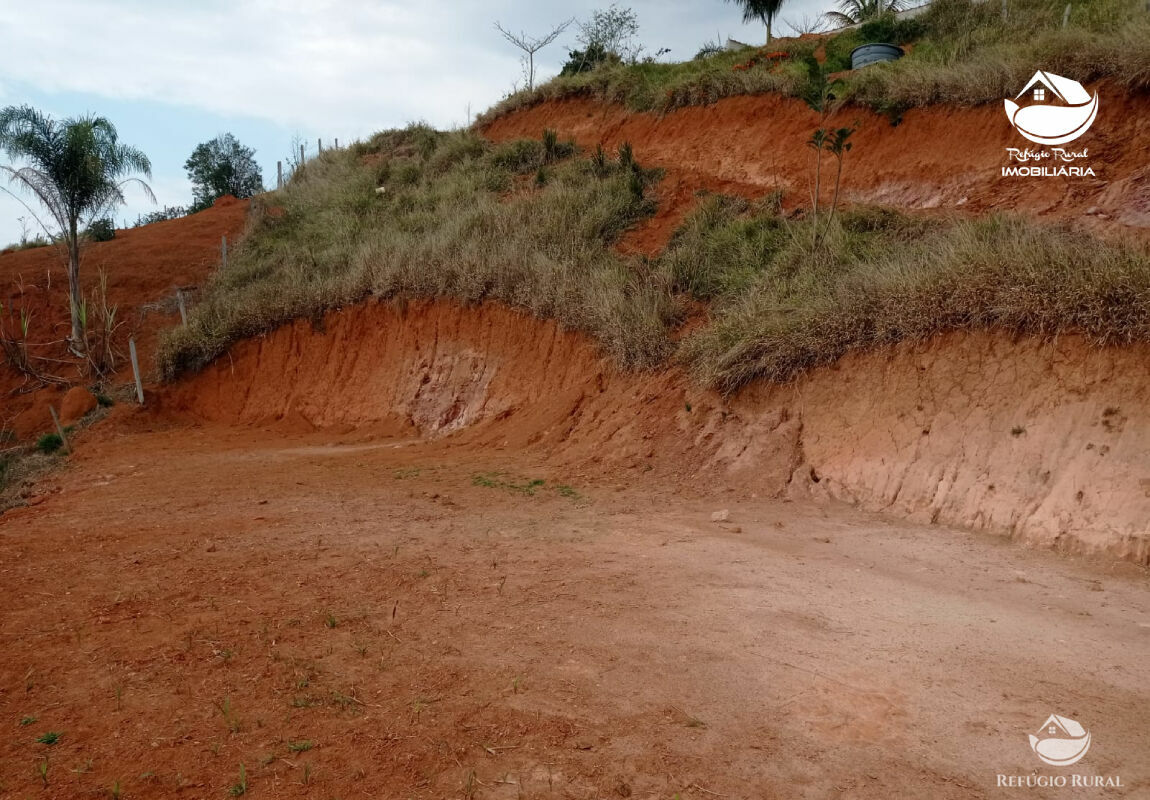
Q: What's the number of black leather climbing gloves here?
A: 0